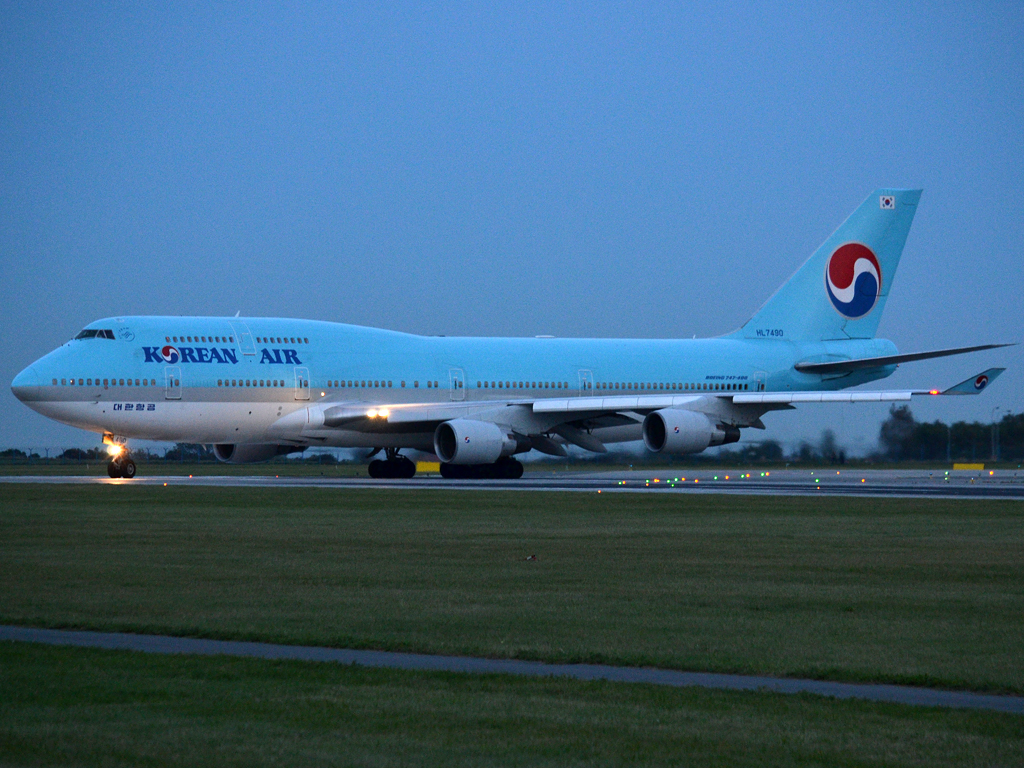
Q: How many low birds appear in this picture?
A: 0